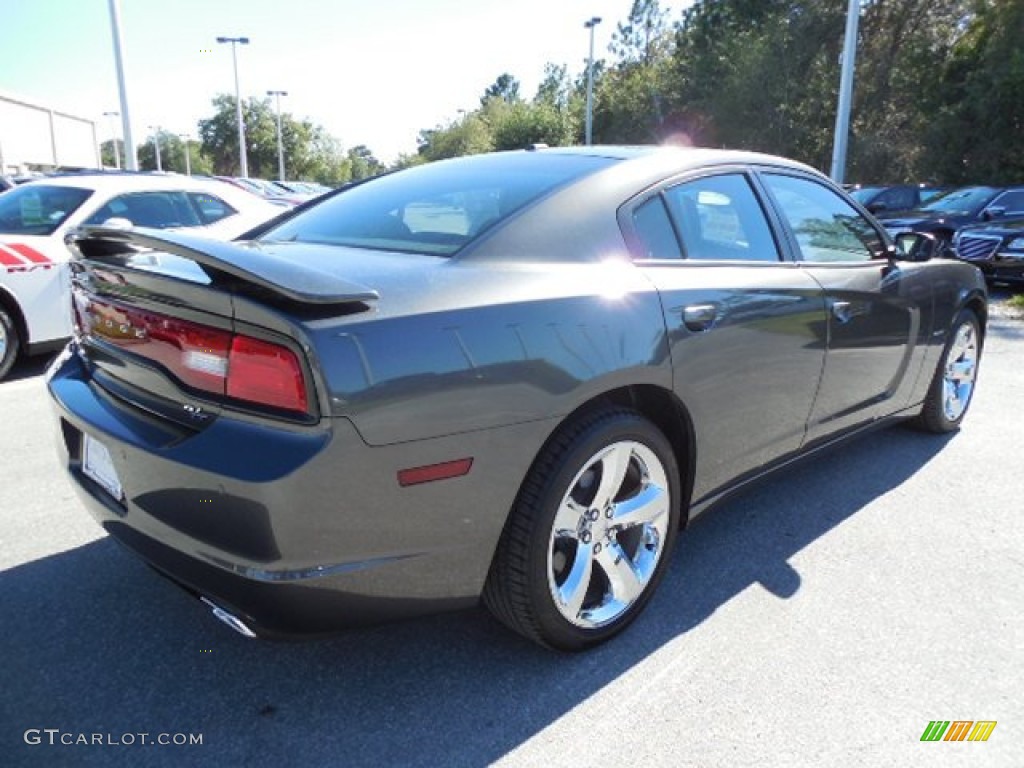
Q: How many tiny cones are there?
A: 0